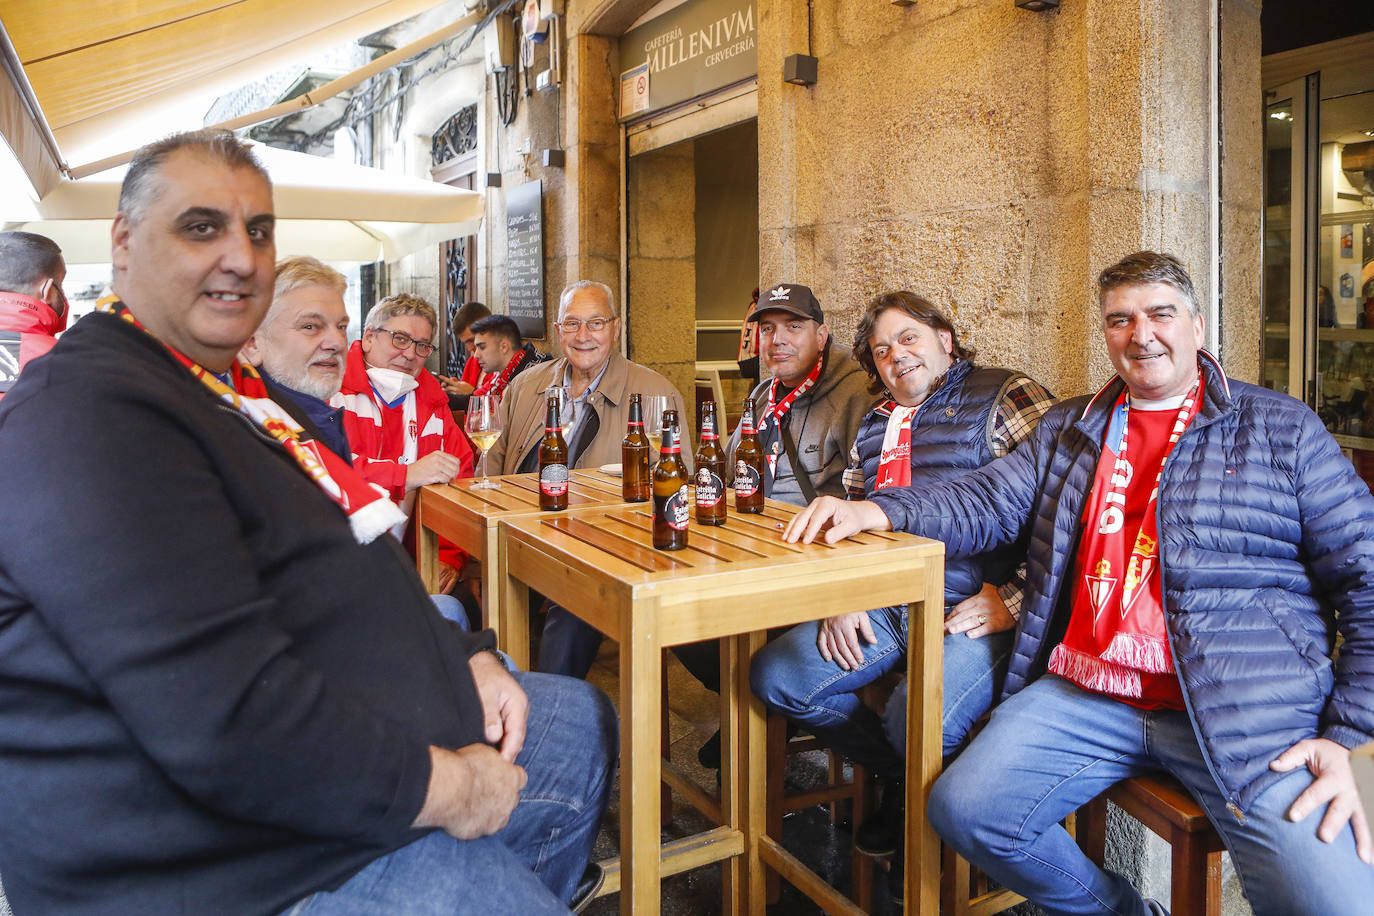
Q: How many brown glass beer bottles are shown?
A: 5